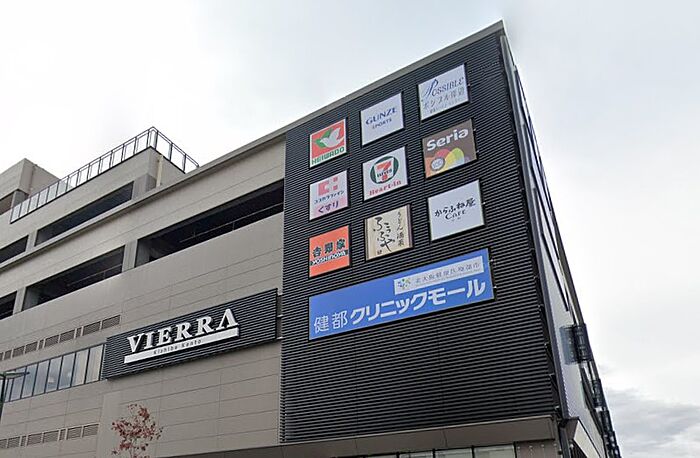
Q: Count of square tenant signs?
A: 9